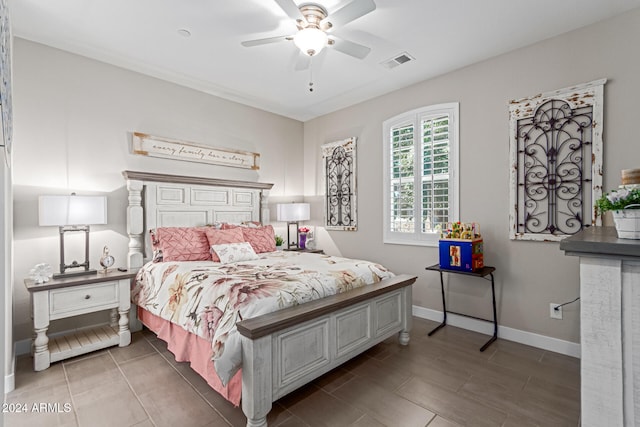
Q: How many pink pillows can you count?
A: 3